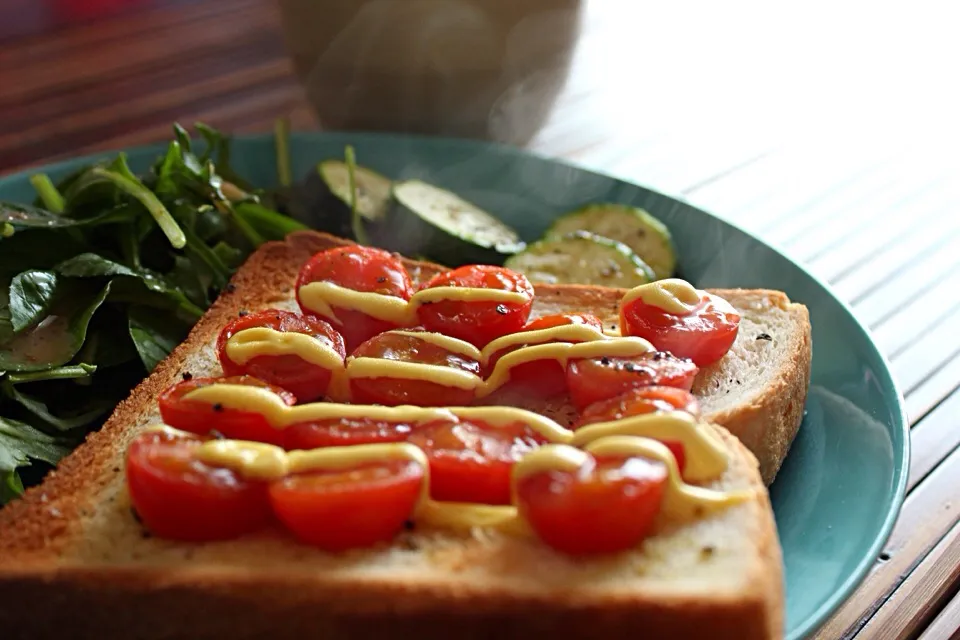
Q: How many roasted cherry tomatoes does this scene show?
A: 14